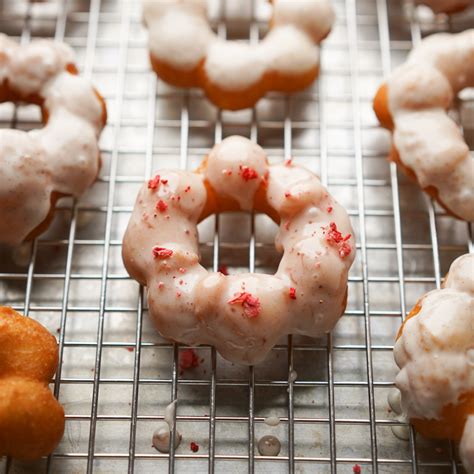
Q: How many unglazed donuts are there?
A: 1